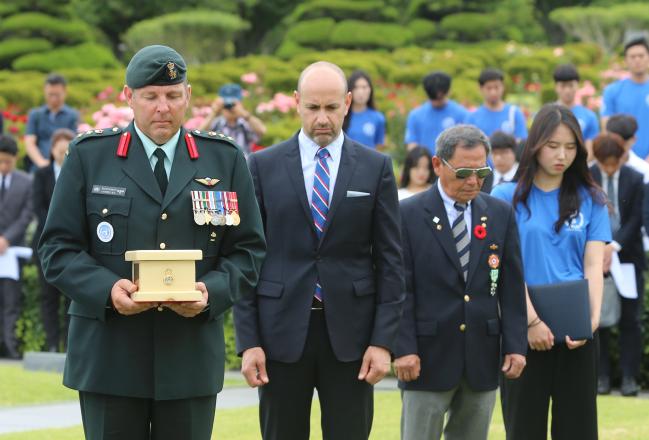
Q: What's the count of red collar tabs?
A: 2